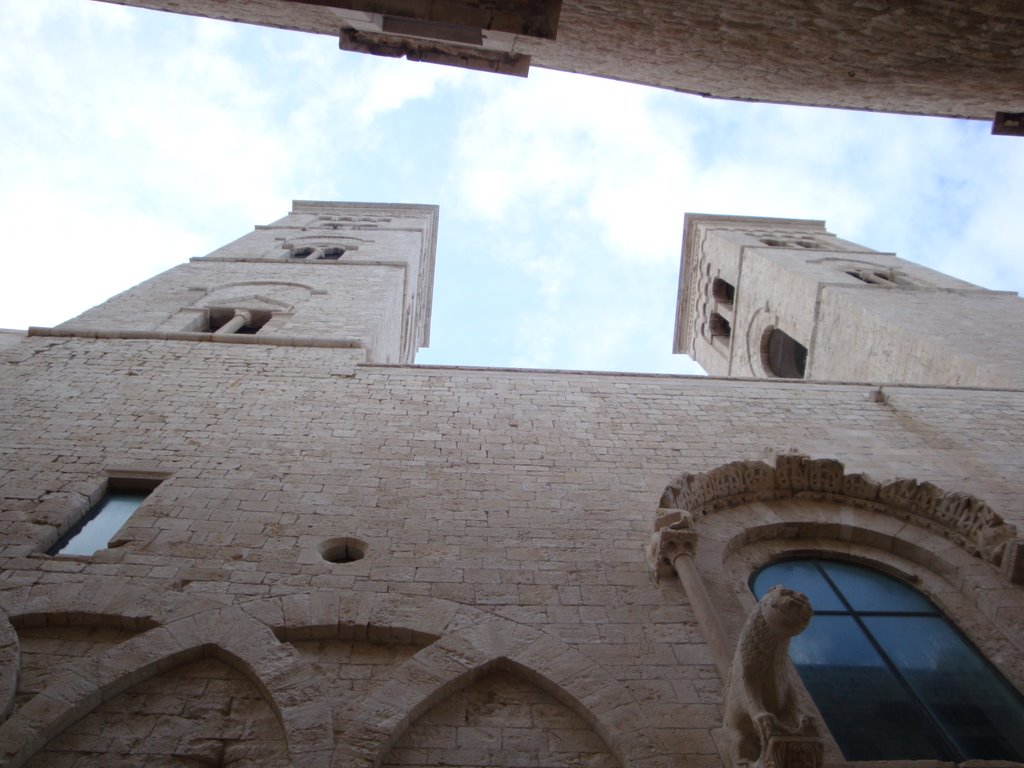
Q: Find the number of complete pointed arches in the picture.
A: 2